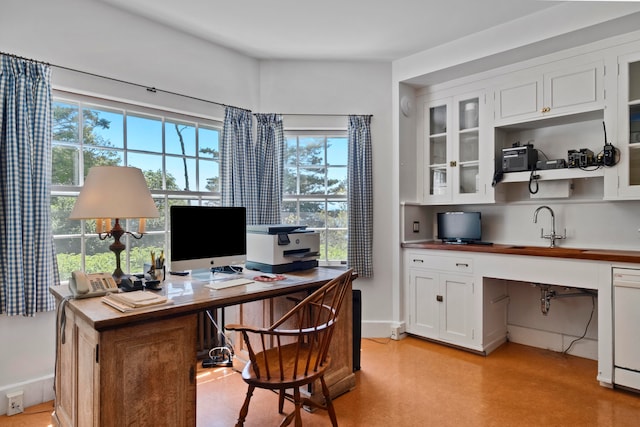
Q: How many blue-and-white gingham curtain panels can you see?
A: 4